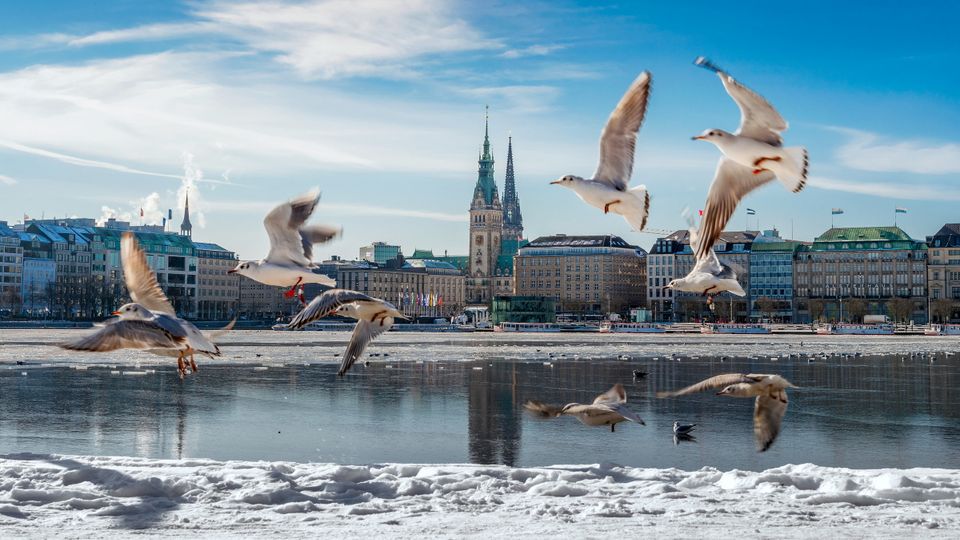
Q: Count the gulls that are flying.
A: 8